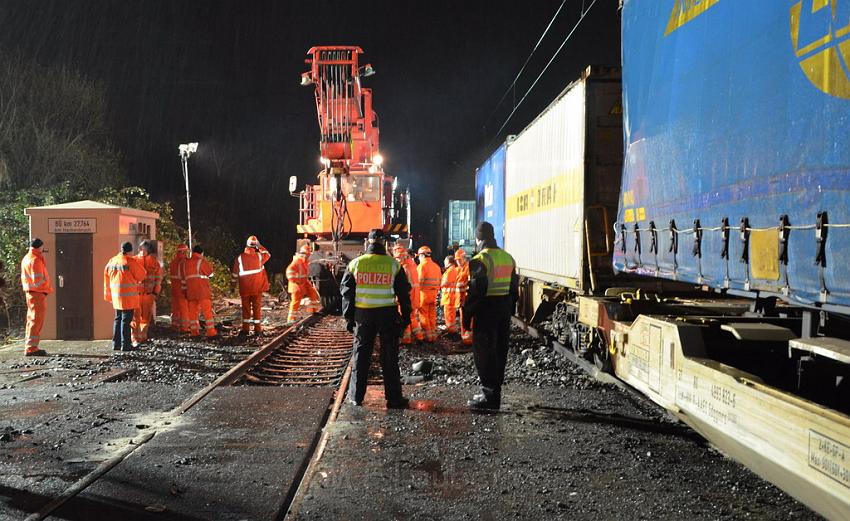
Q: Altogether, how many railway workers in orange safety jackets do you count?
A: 11